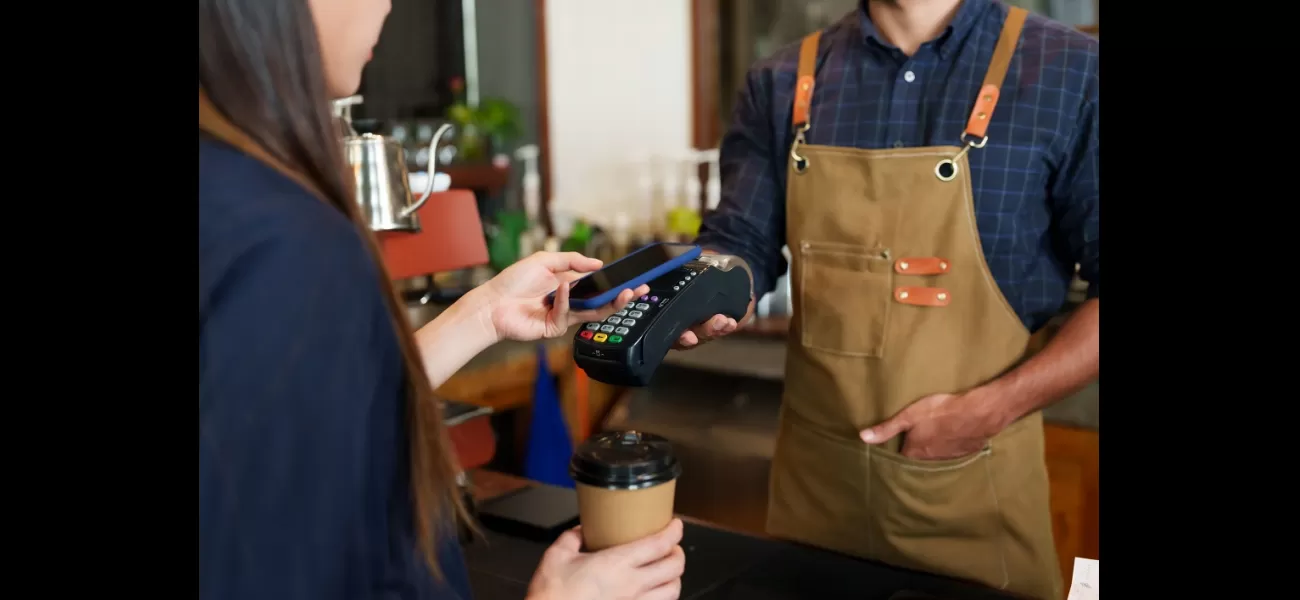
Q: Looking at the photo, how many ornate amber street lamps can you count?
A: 0